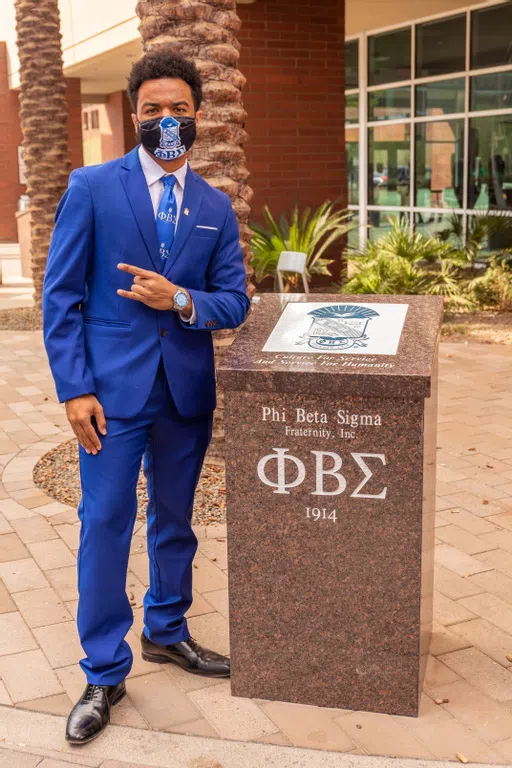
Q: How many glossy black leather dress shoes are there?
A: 2